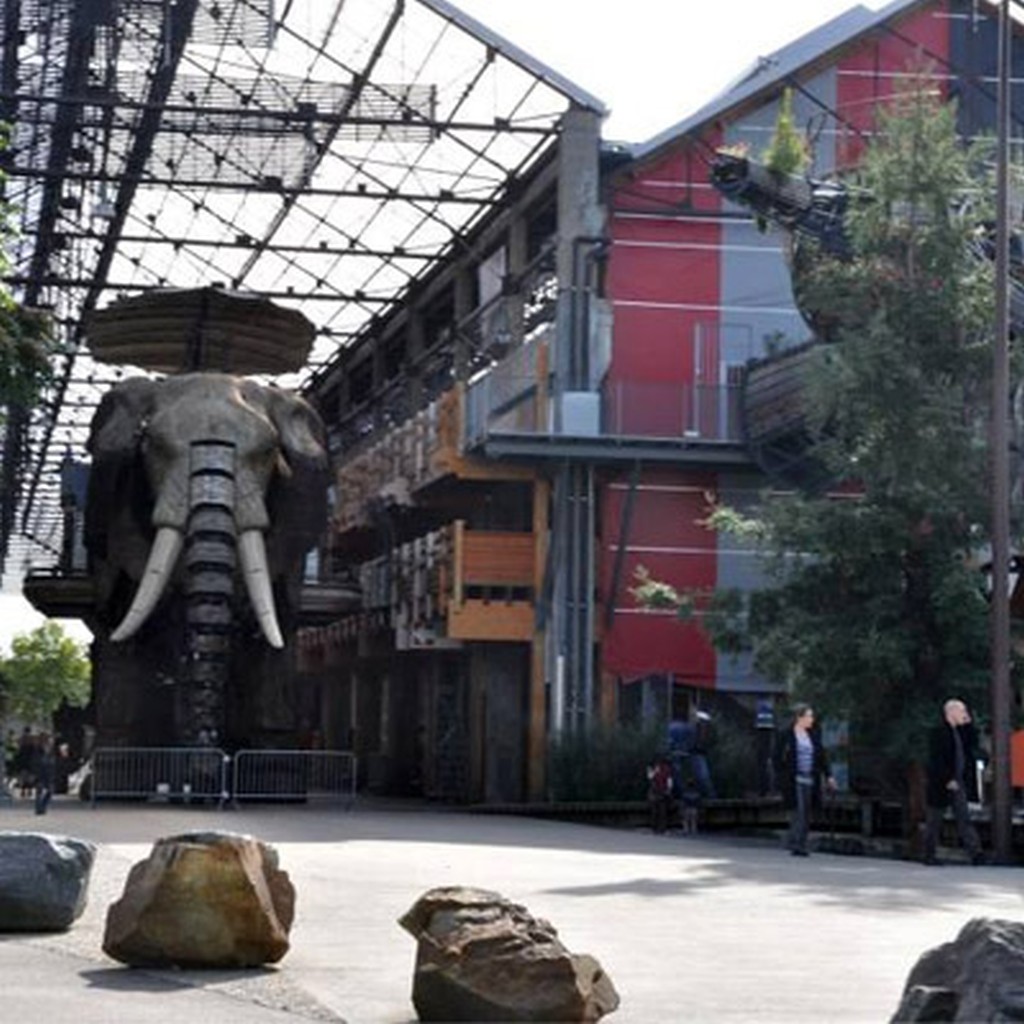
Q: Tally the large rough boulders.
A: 4